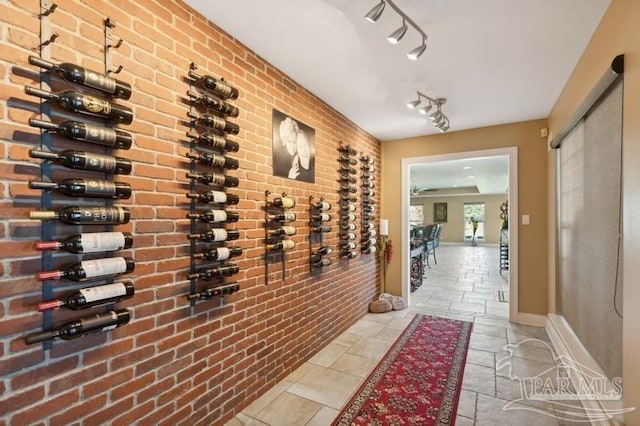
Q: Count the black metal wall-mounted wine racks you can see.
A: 6